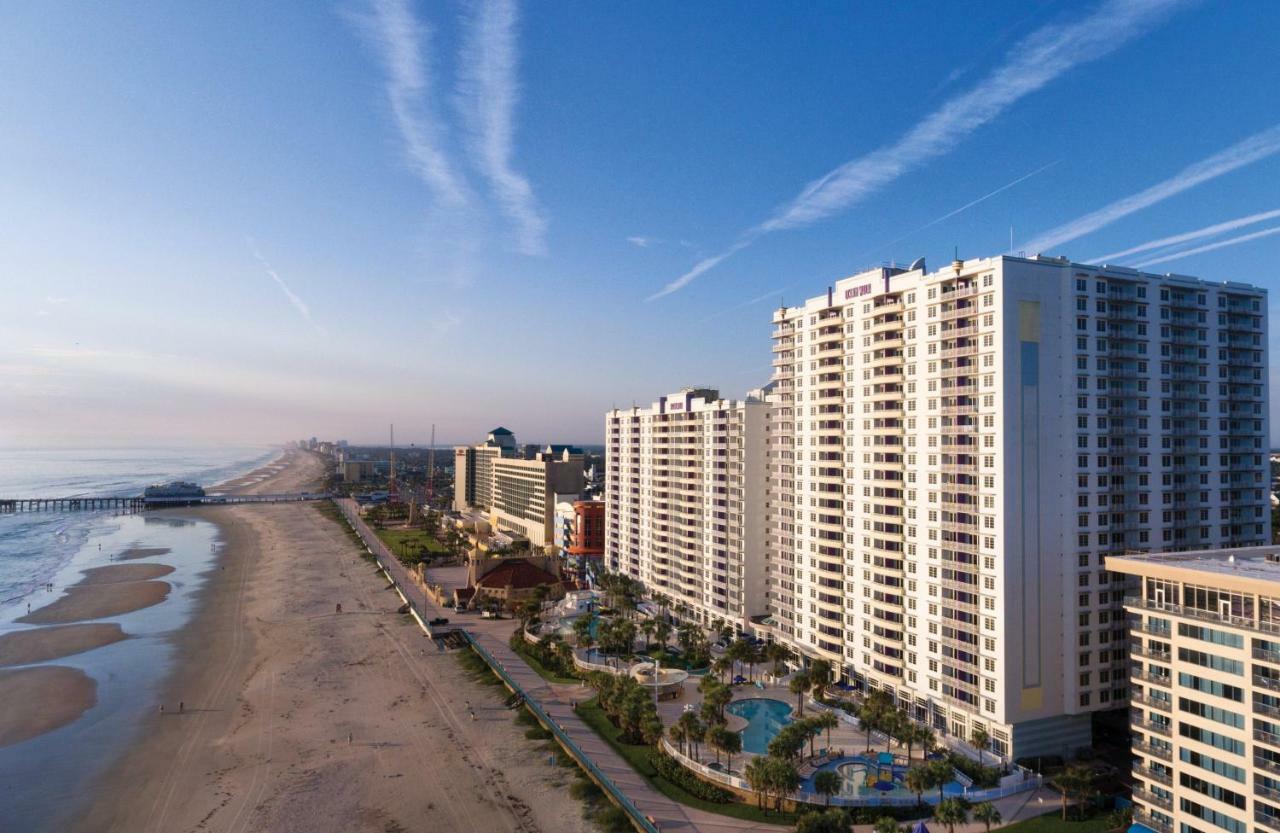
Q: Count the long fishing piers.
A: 1